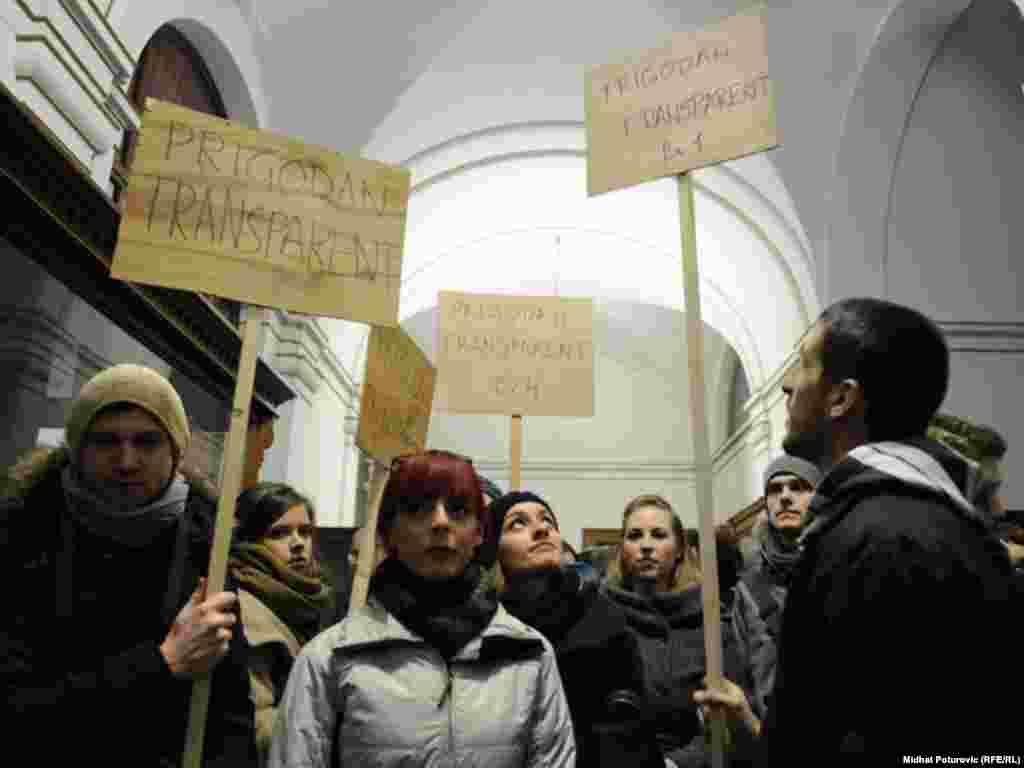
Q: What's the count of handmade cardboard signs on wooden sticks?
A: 4